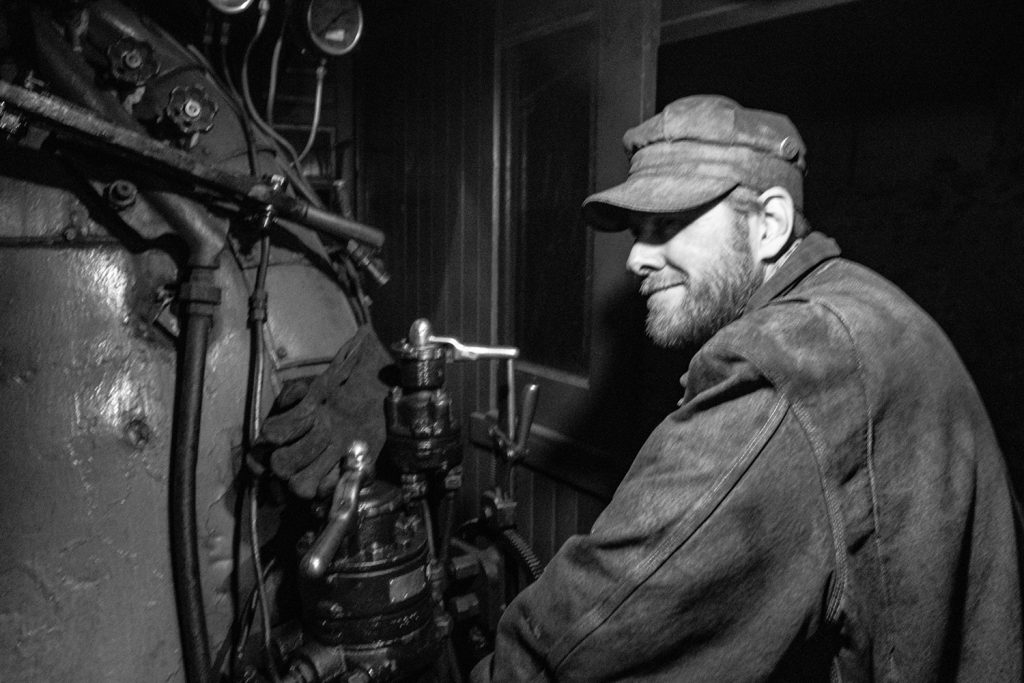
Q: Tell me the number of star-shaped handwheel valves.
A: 2